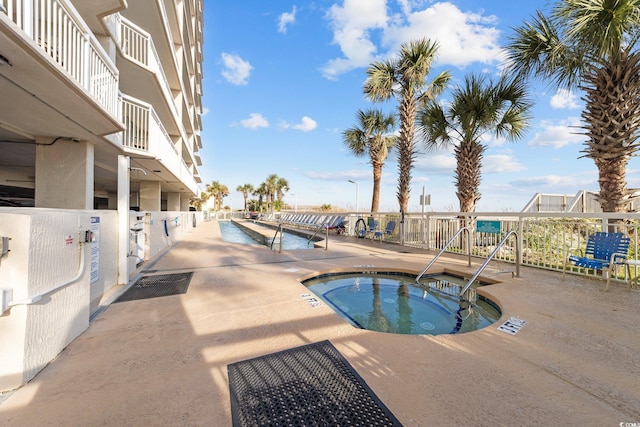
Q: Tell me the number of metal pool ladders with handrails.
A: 2